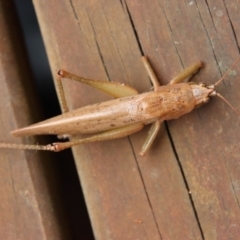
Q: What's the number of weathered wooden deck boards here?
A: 2